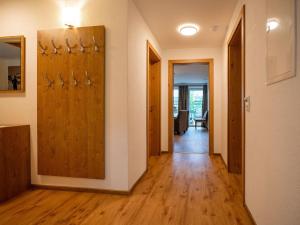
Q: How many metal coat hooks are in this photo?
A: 9